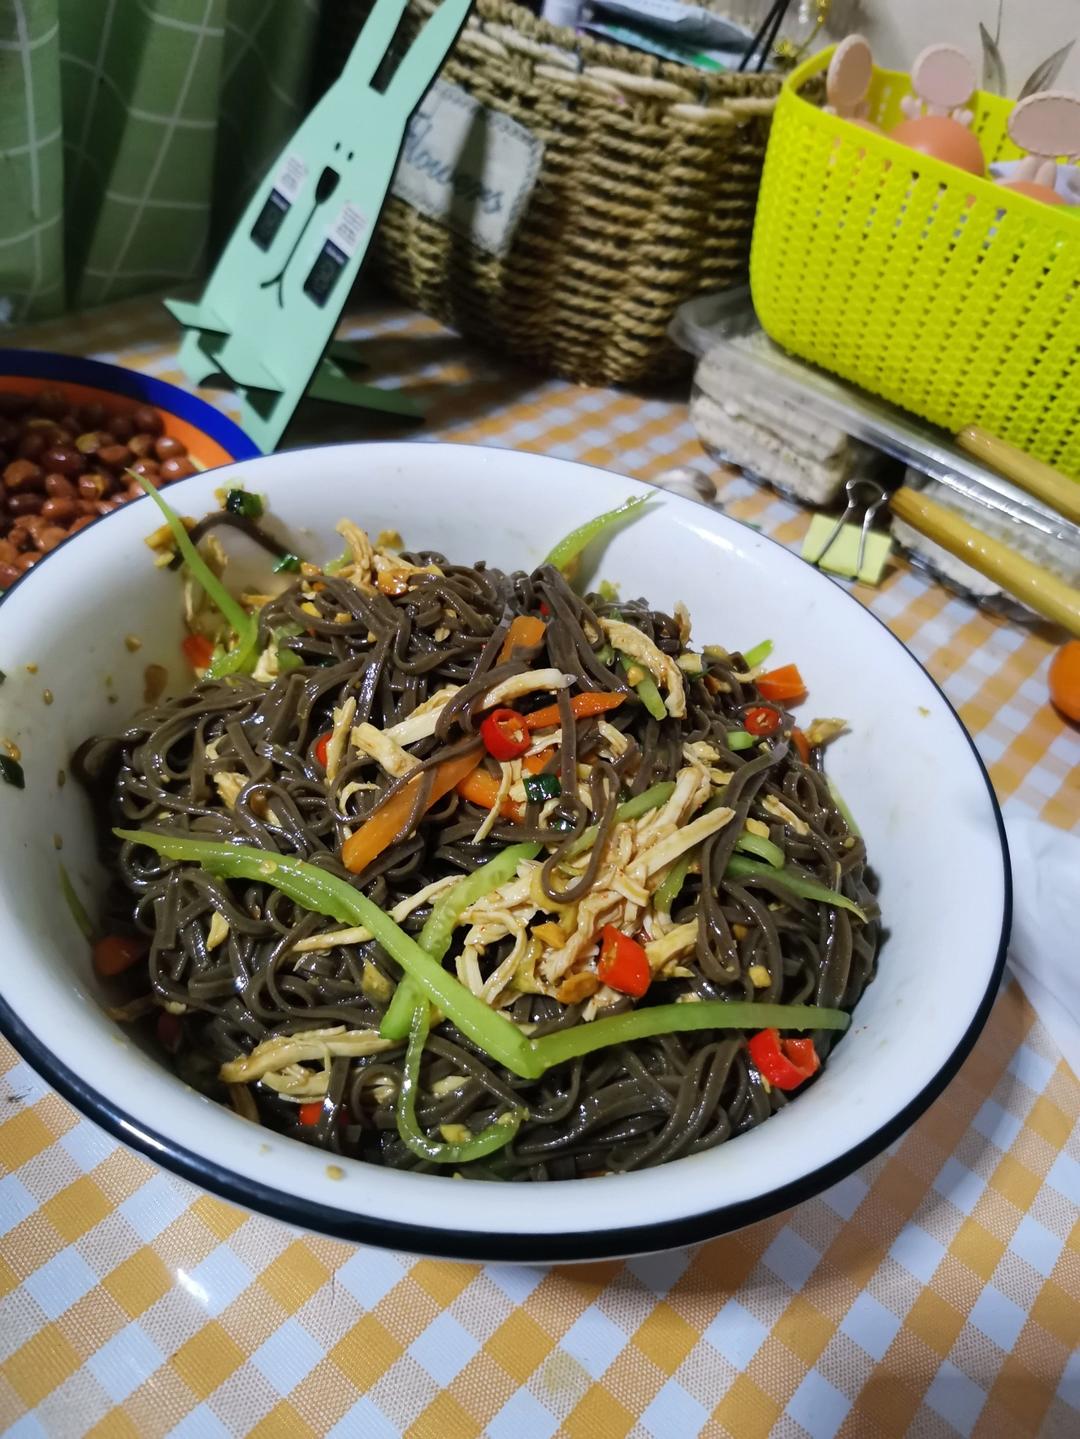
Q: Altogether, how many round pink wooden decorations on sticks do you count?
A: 3